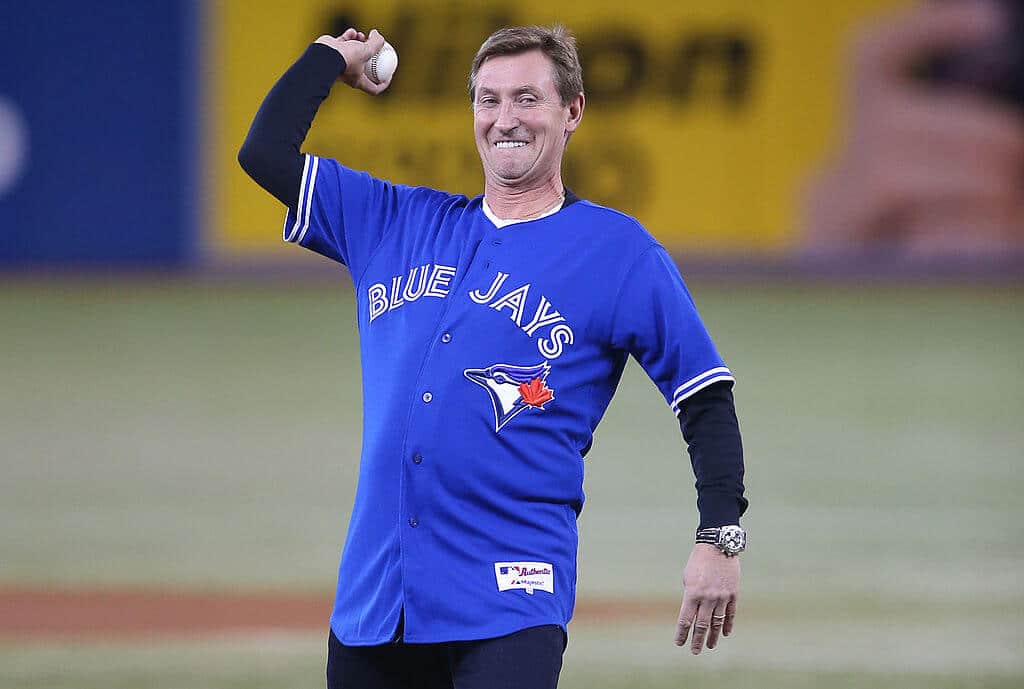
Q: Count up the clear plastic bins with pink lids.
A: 0